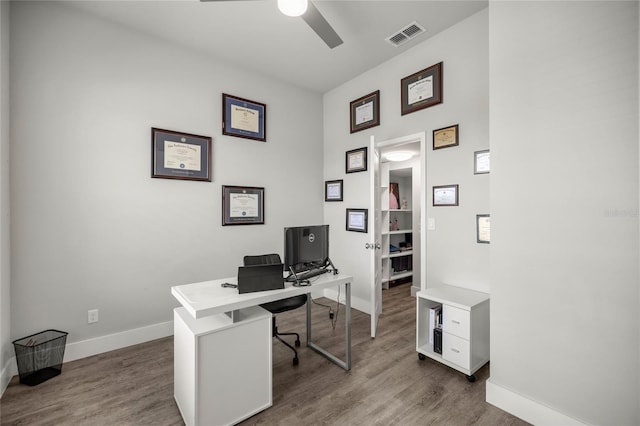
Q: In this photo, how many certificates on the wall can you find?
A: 12